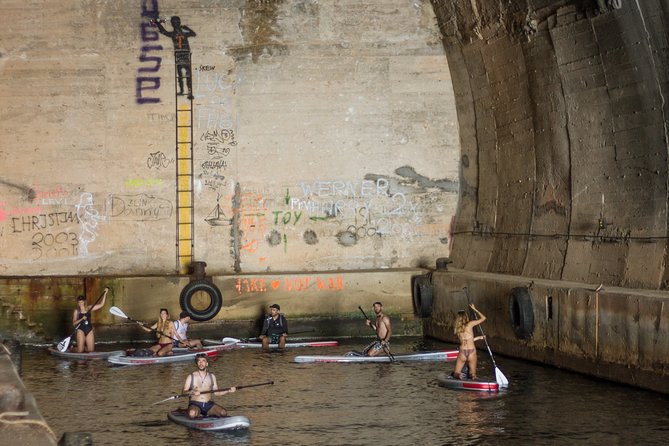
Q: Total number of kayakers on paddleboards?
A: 7